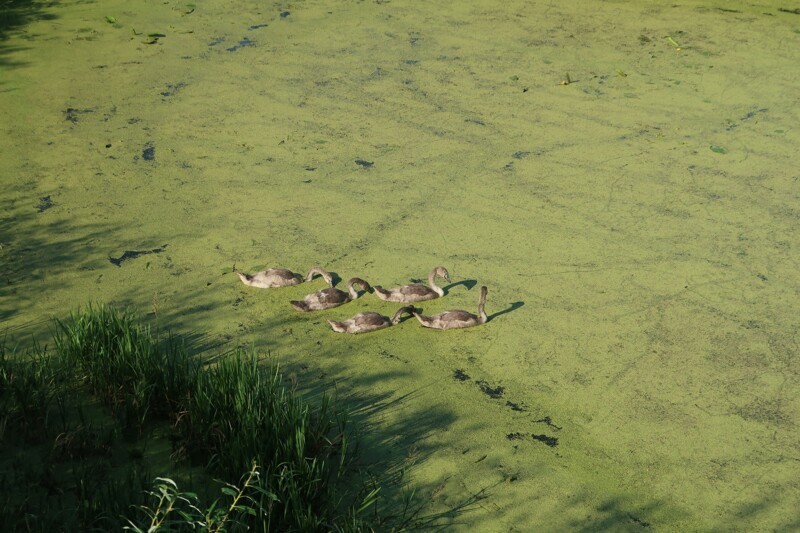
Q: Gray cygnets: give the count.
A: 5